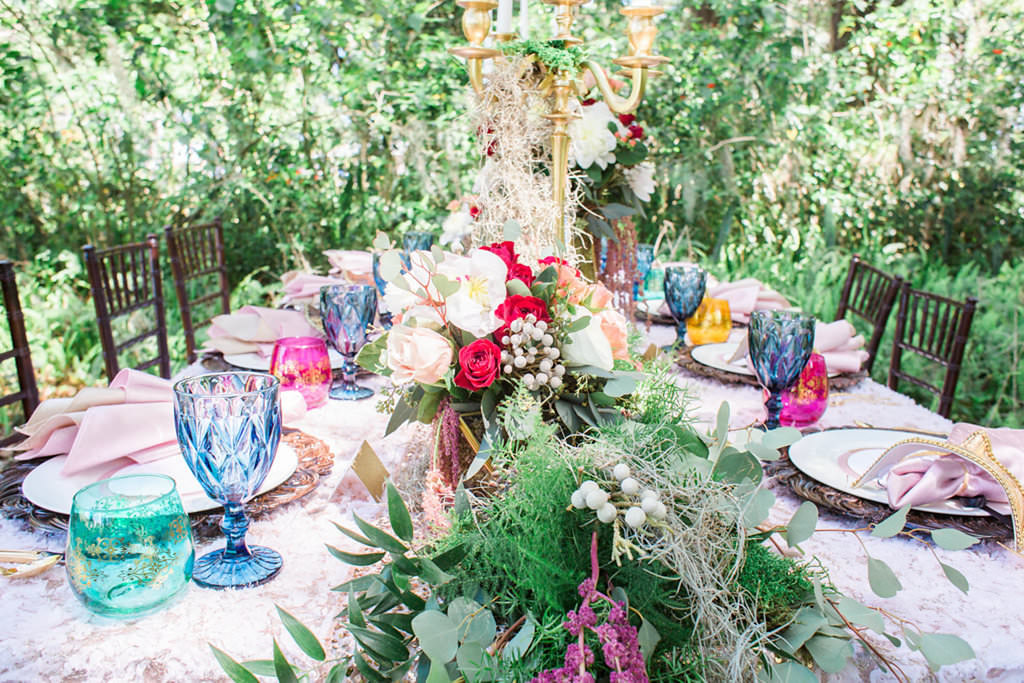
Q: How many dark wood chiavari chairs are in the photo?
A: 5